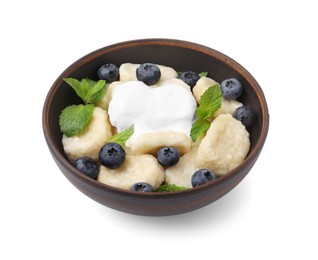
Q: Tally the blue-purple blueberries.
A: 10